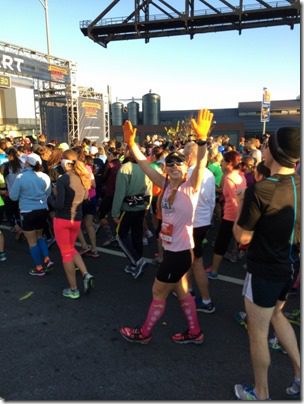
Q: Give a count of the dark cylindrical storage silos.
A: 3